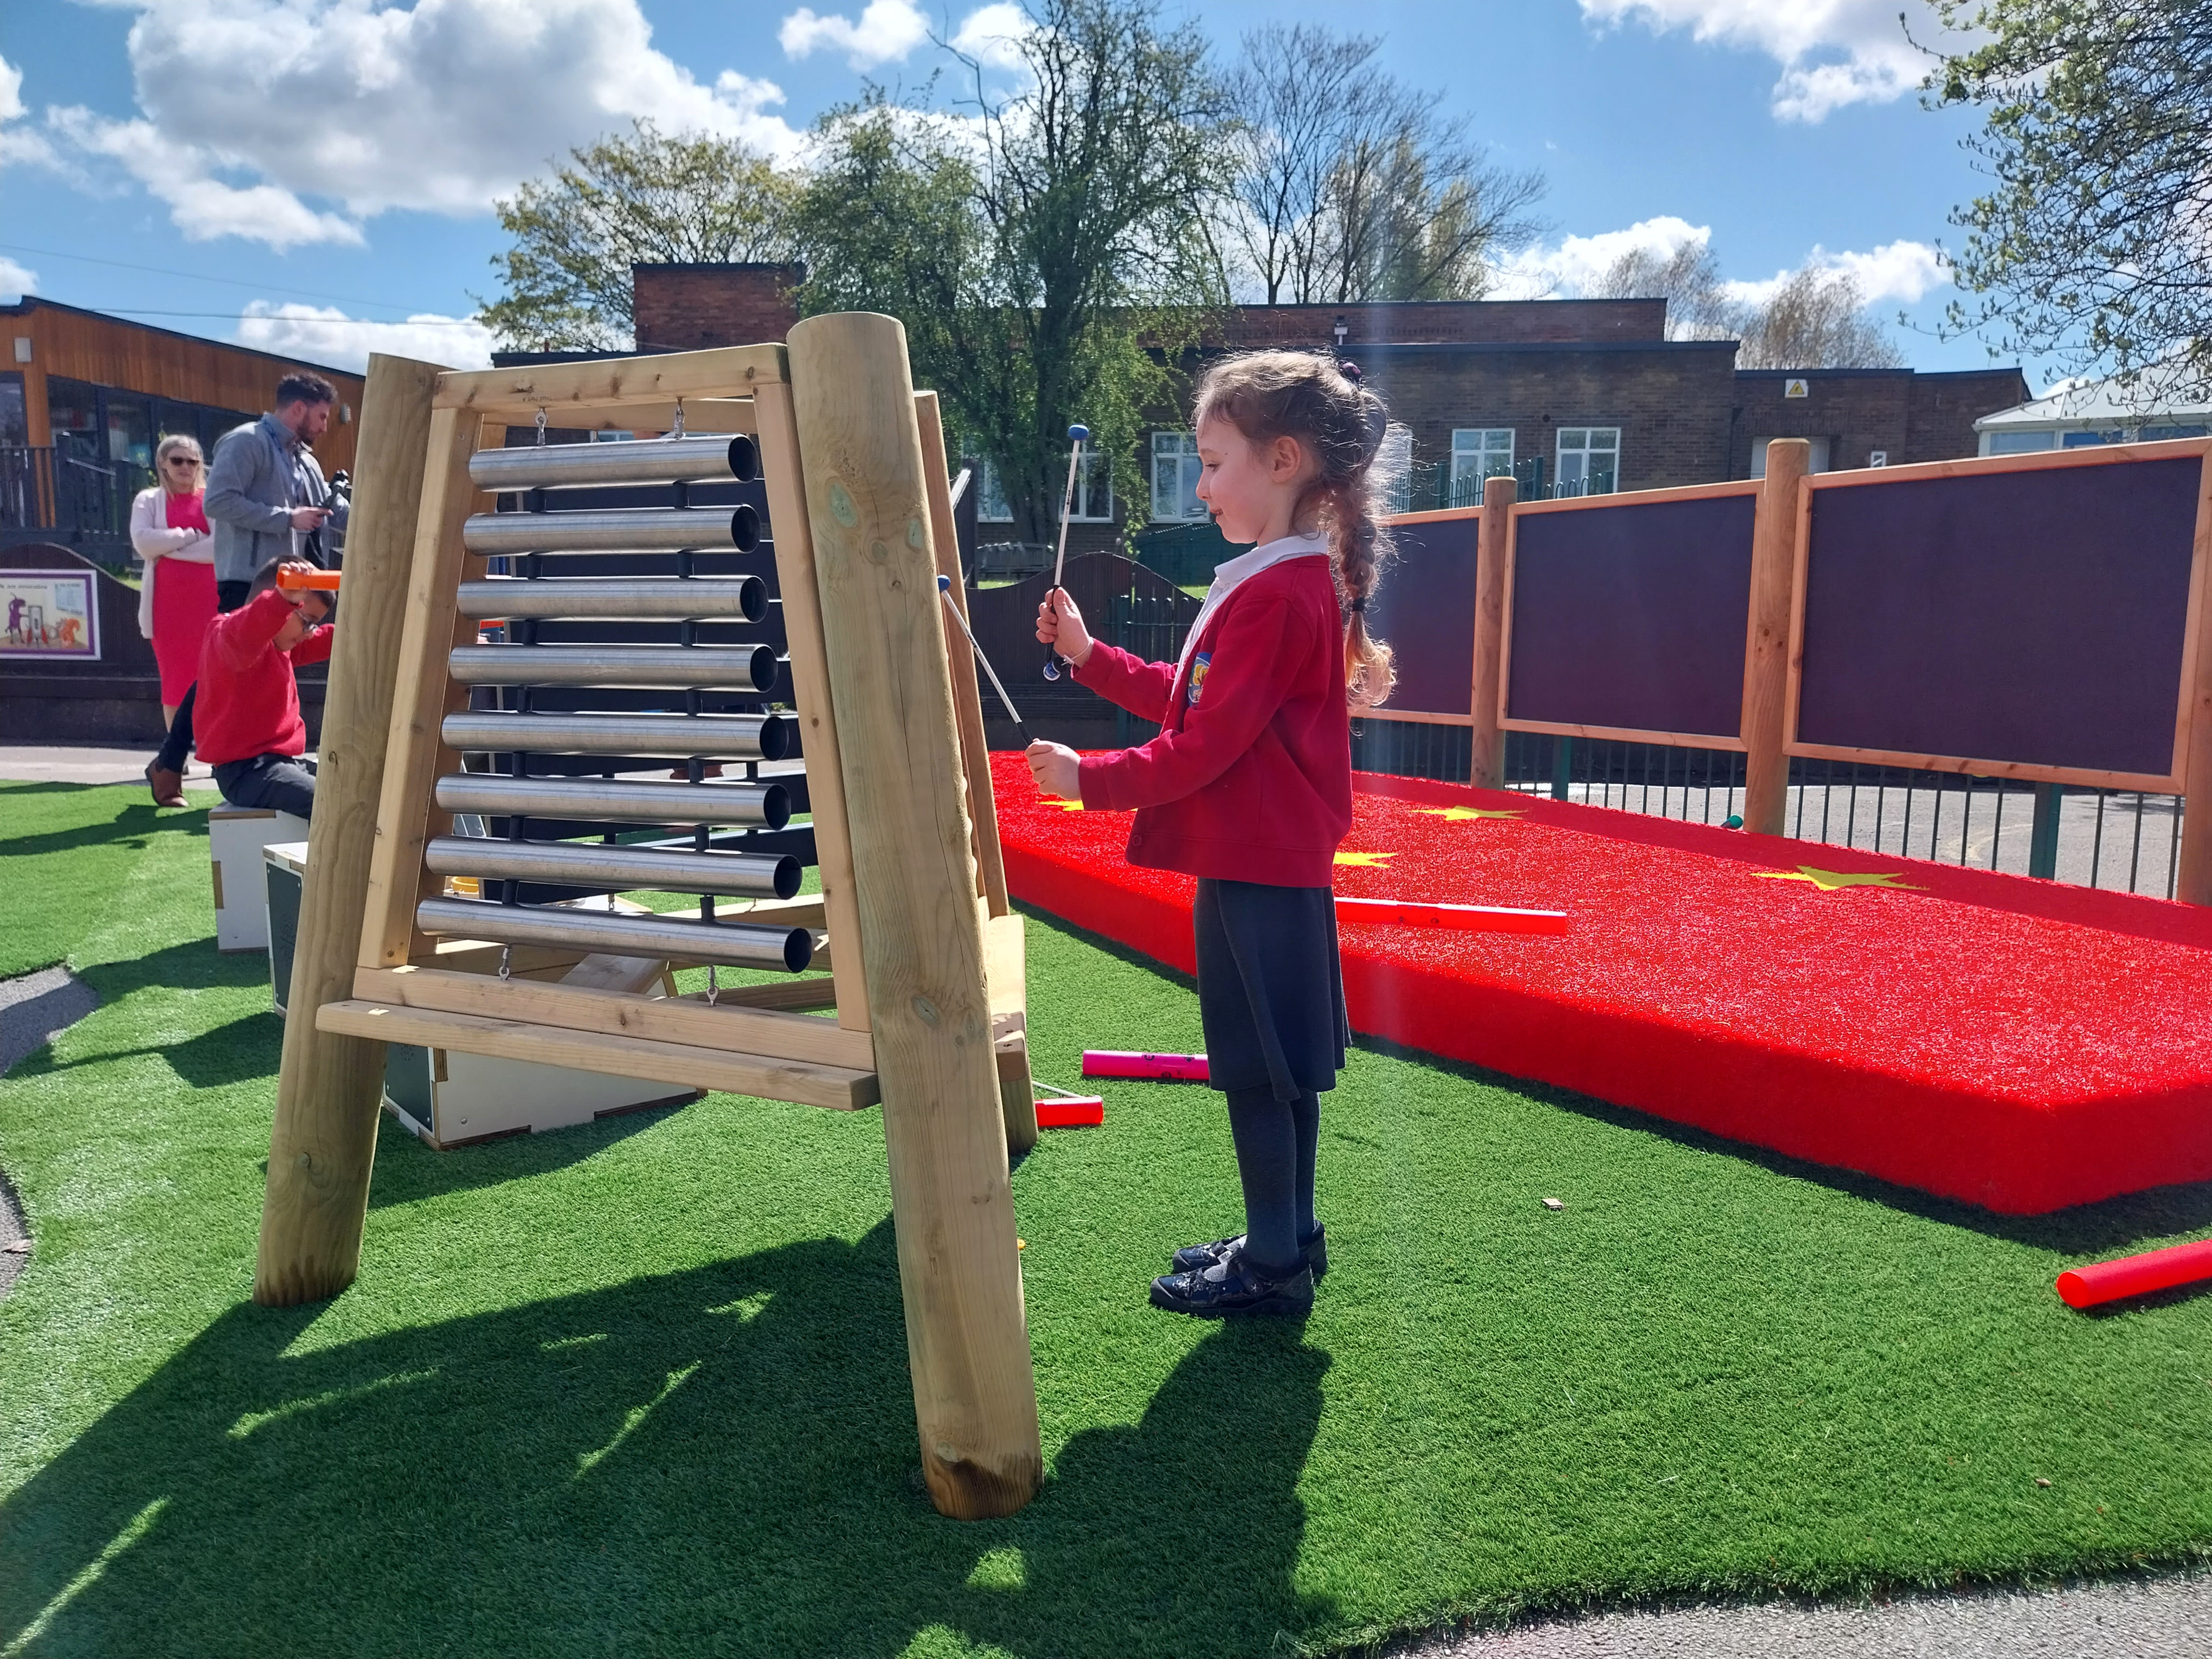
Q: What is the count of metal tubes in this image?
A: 8